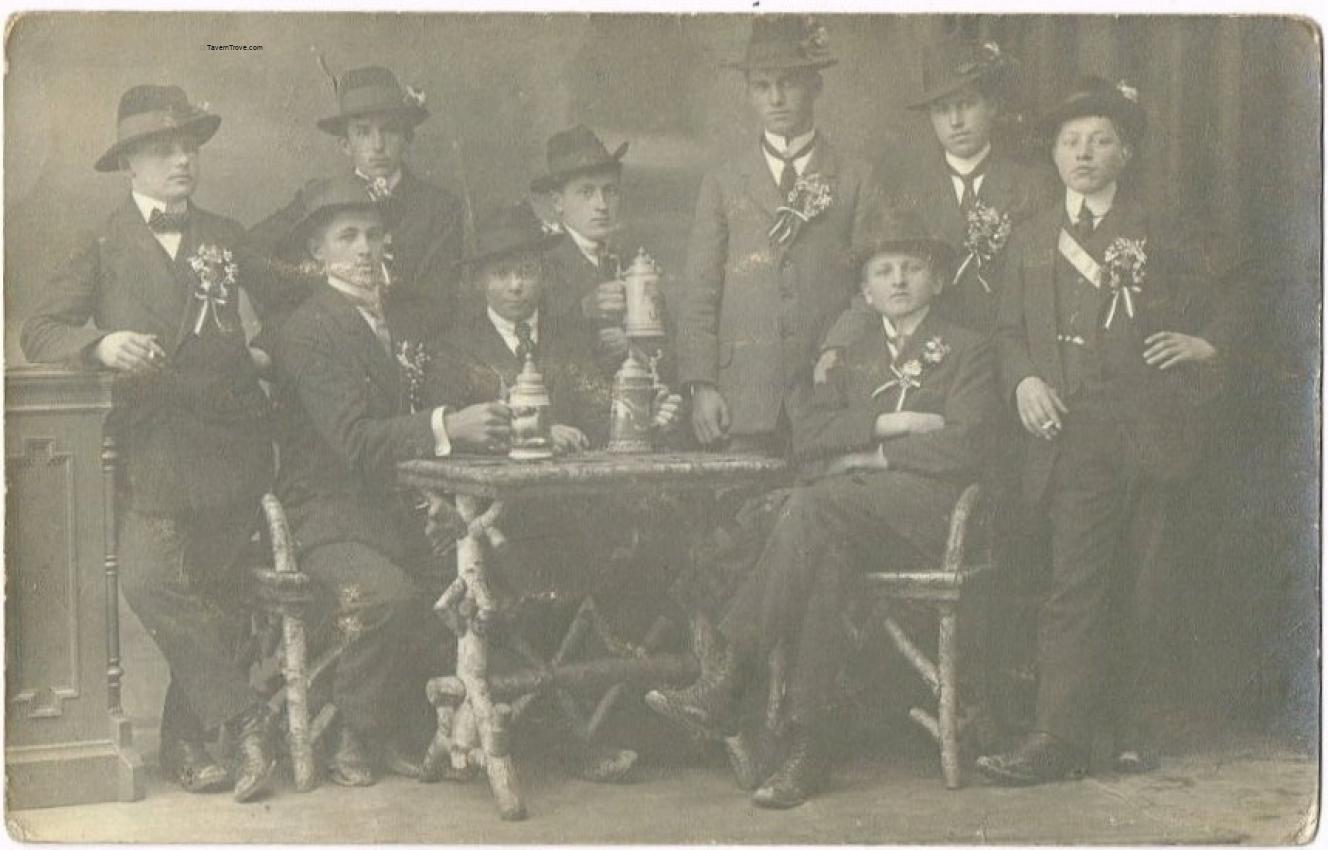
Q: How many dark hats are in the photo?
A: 9